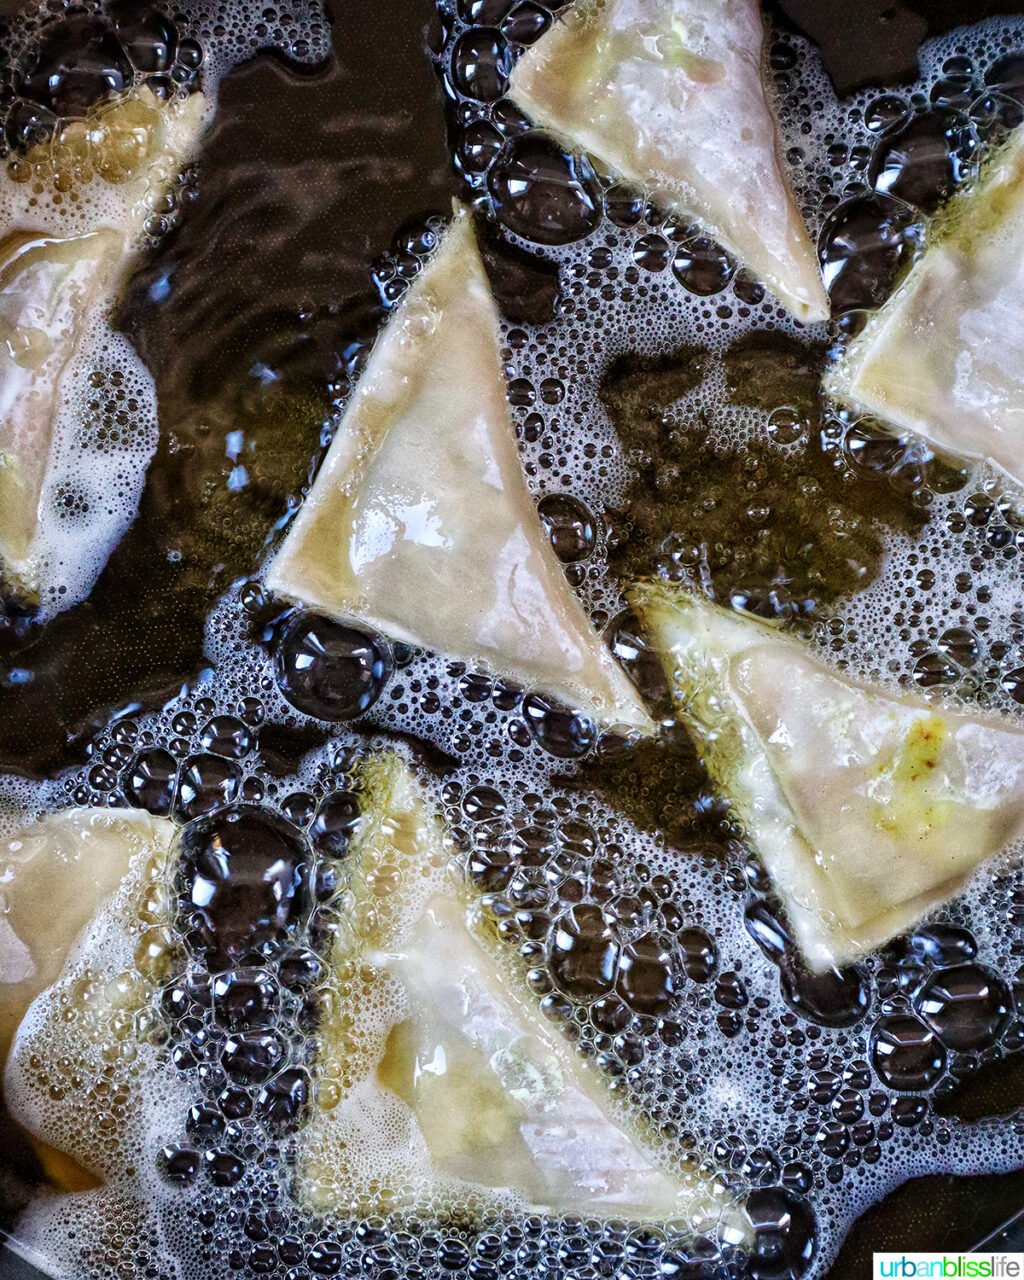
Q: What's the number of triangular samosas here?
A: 7